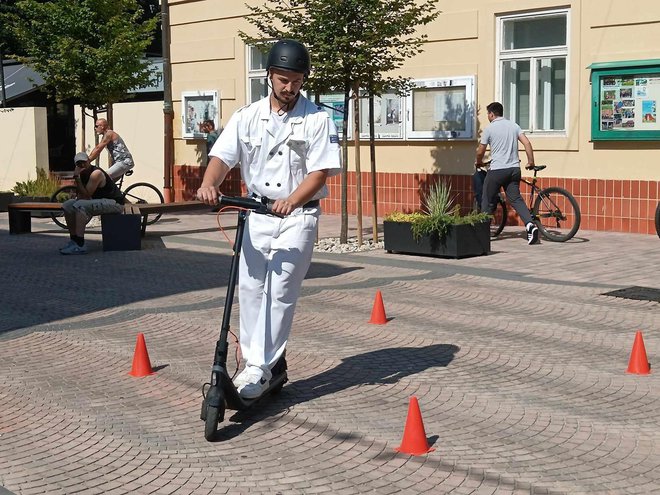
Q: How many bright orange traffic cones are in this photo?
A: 4